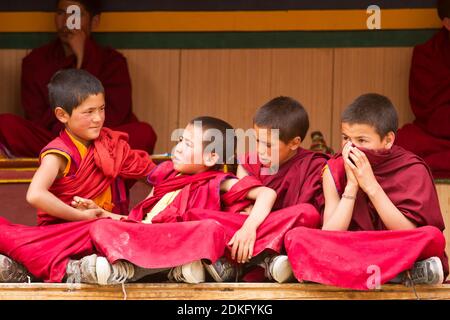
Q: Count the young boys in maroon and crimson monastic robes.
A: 4